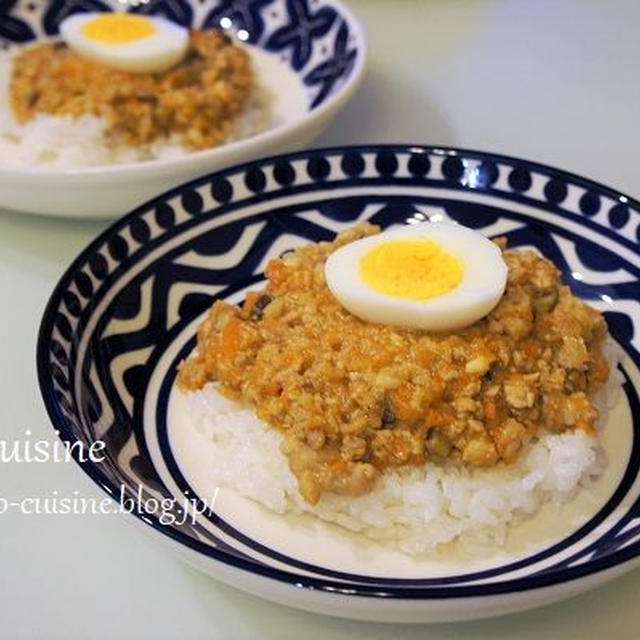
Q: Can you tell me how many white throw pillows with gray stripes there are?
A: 0